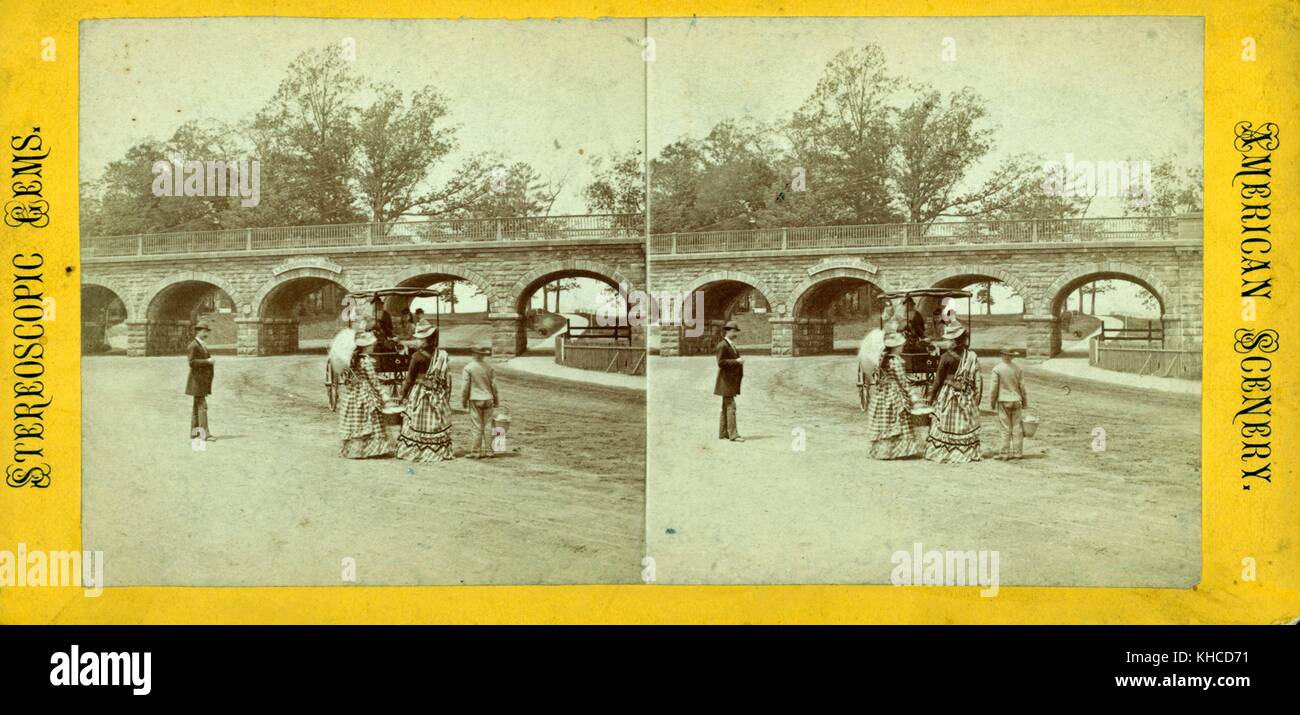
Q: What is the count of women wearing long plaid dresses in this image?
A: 2